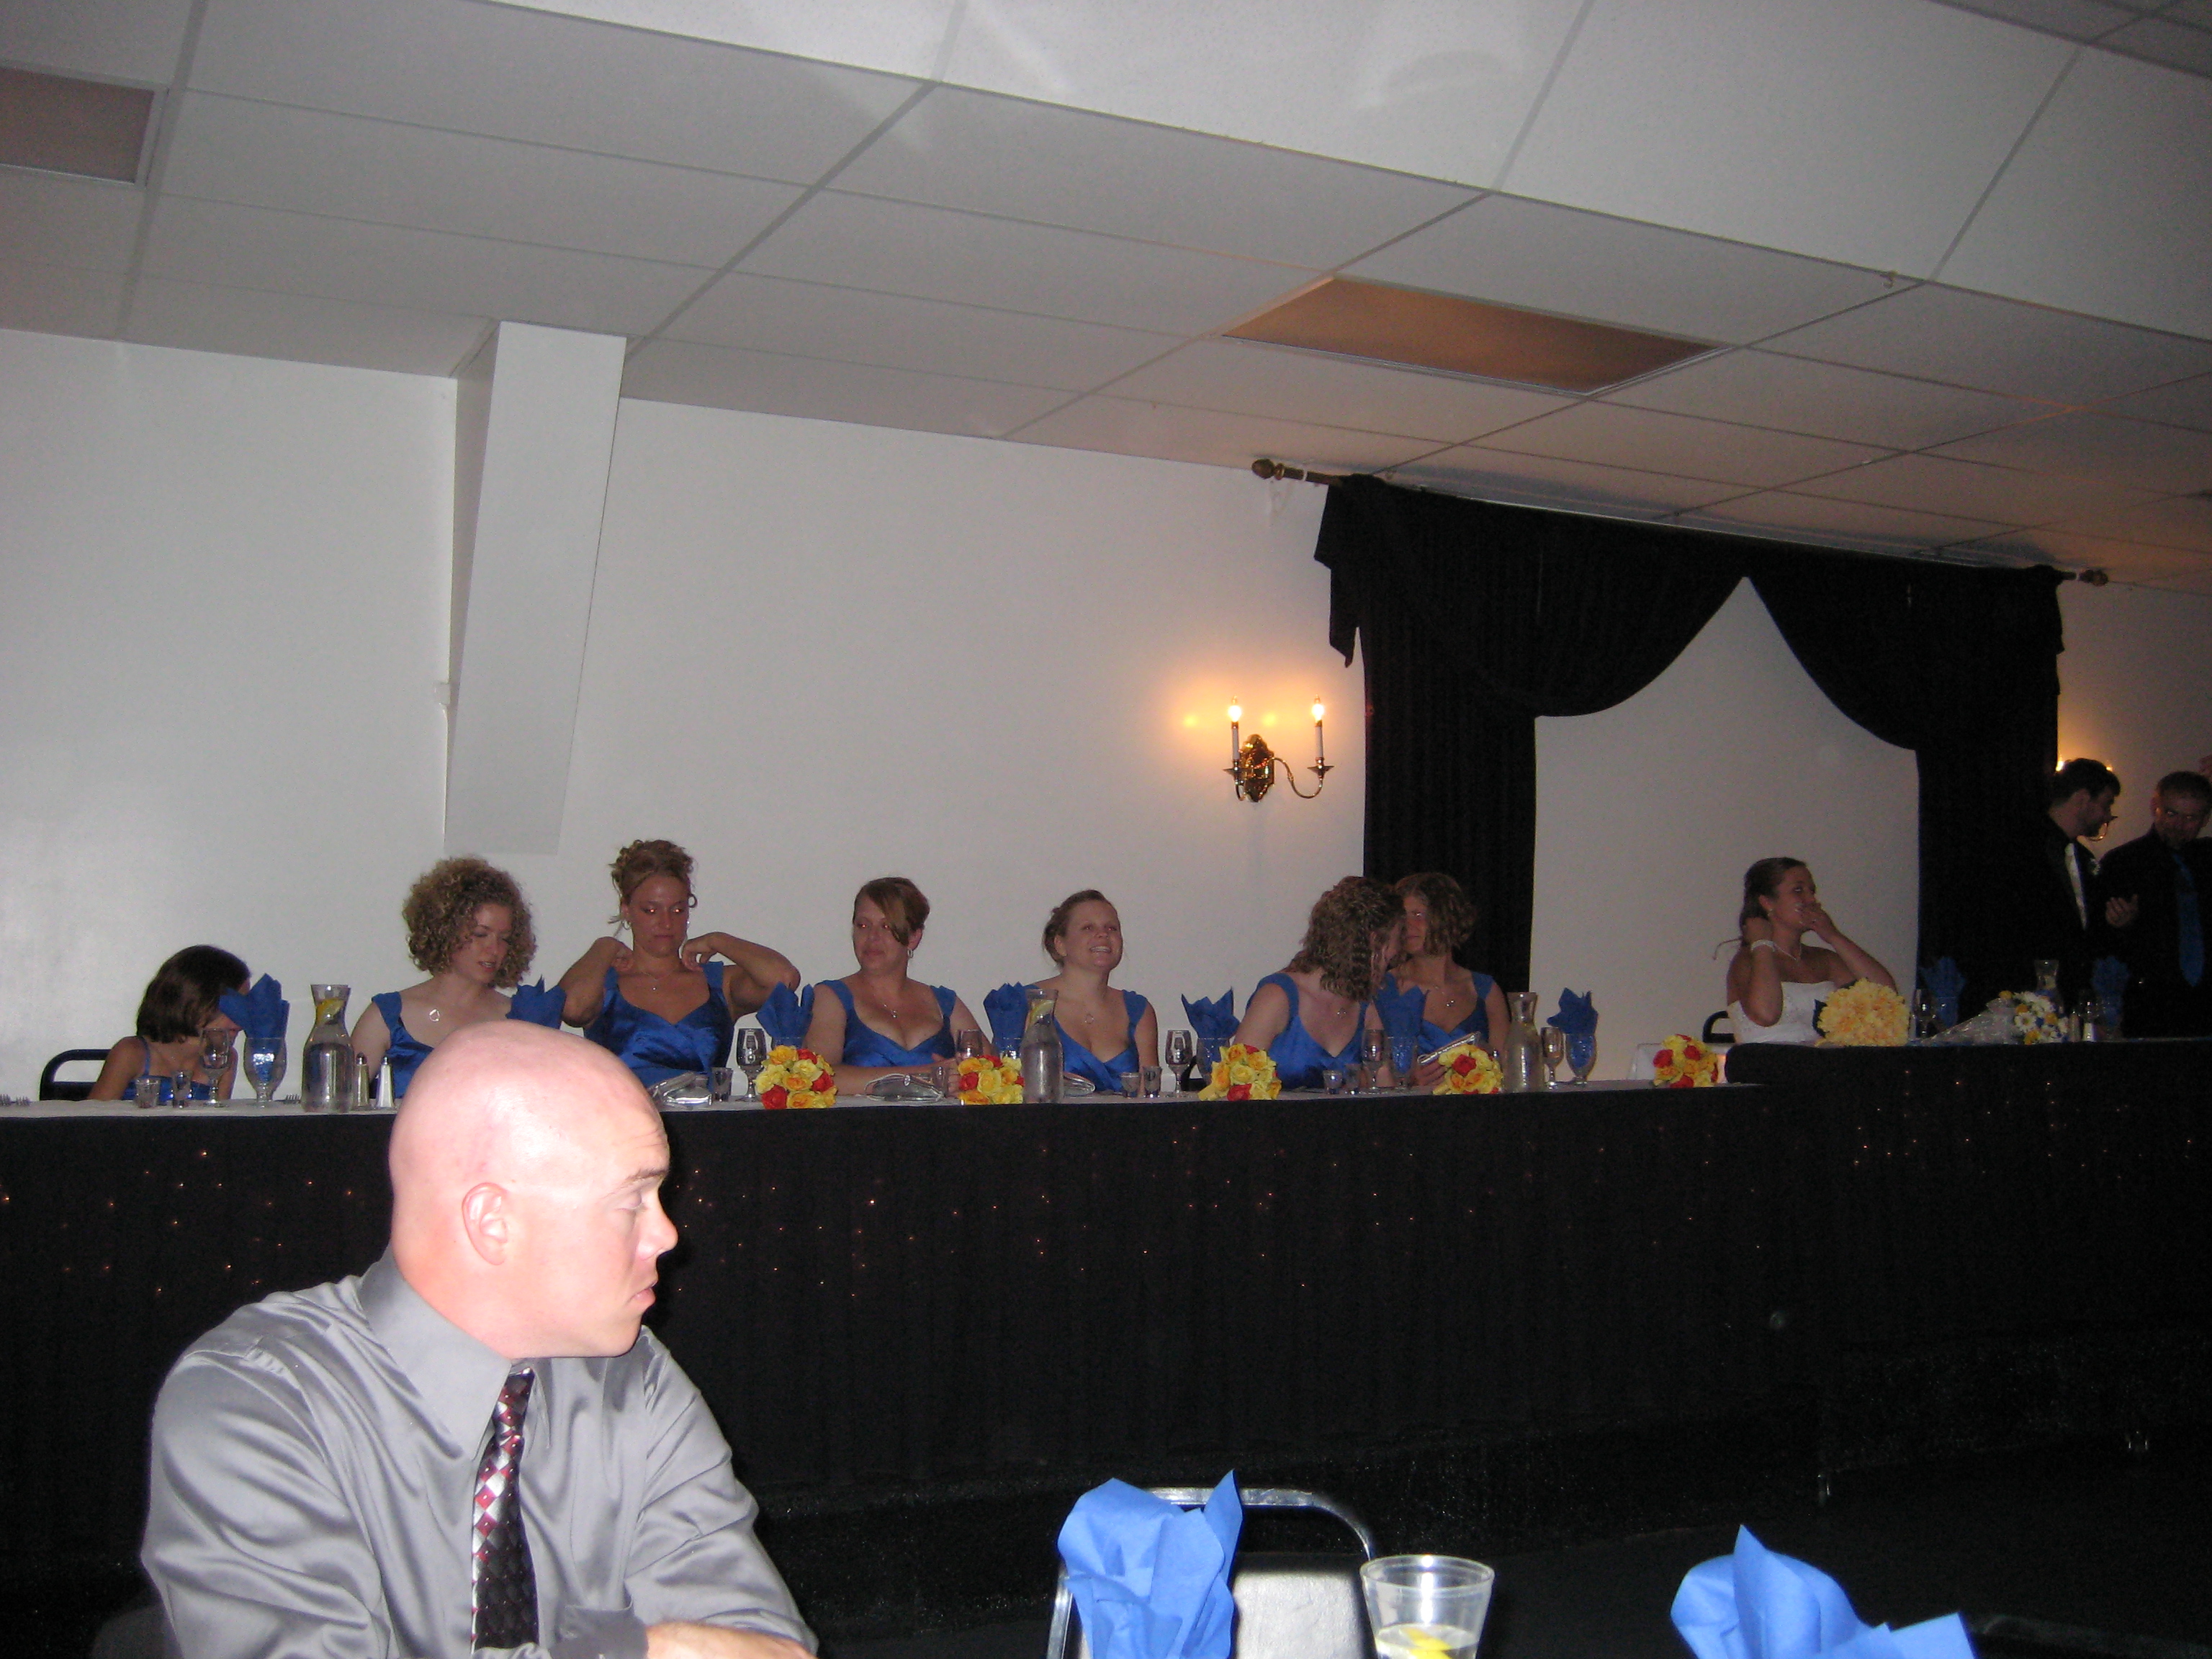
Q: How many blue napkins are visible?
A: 11